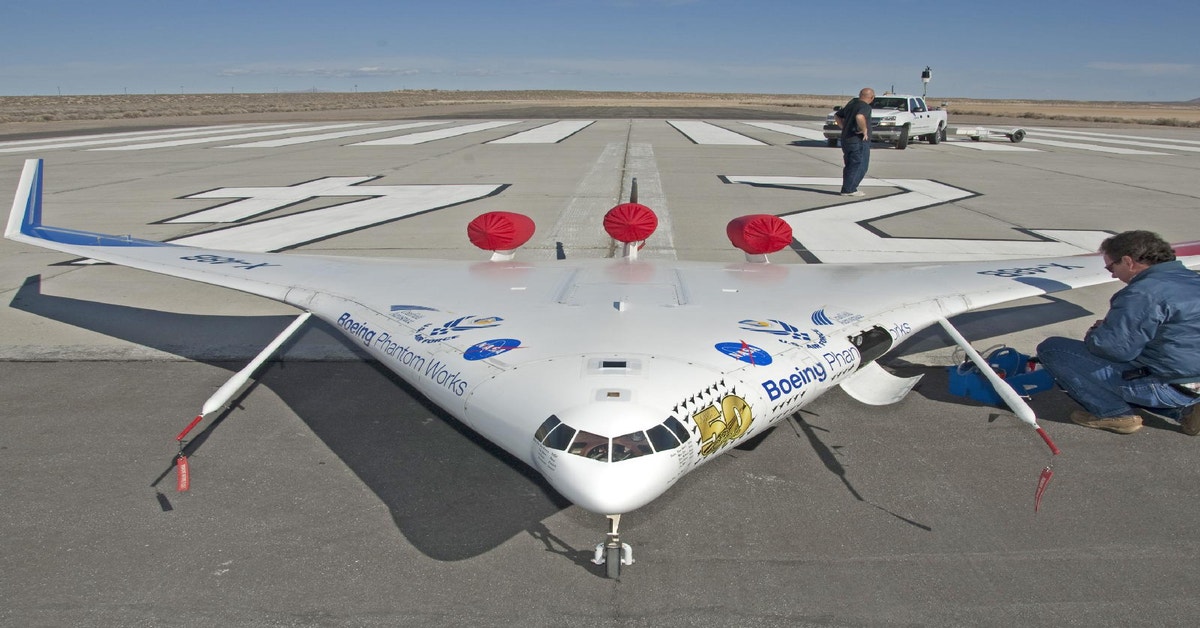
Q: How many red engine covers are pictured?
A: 3